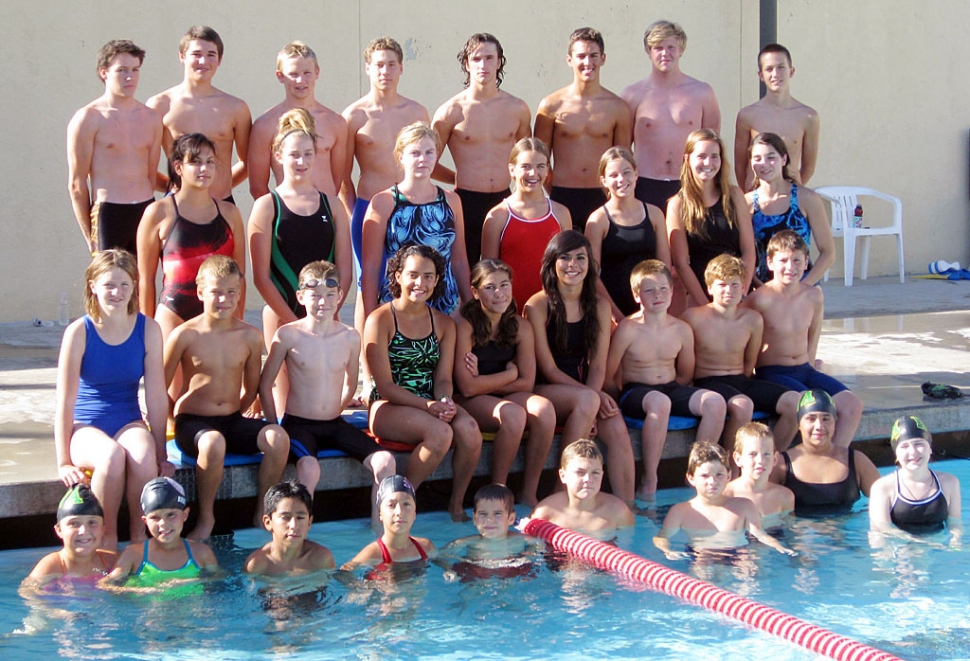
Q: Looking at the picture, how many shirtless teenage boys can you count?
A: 8